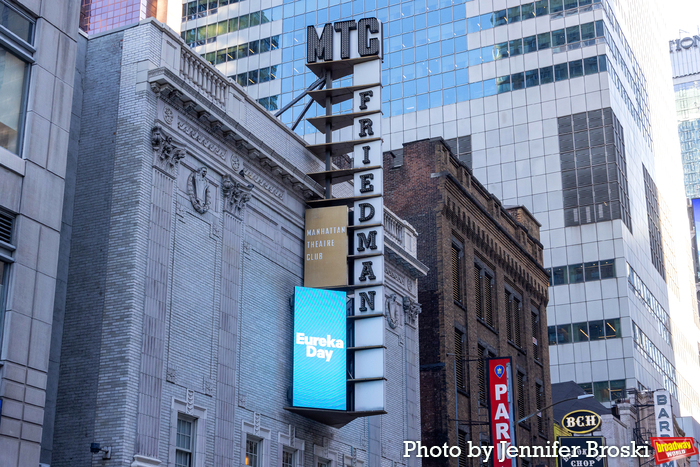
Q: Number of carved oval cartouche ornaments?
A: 2